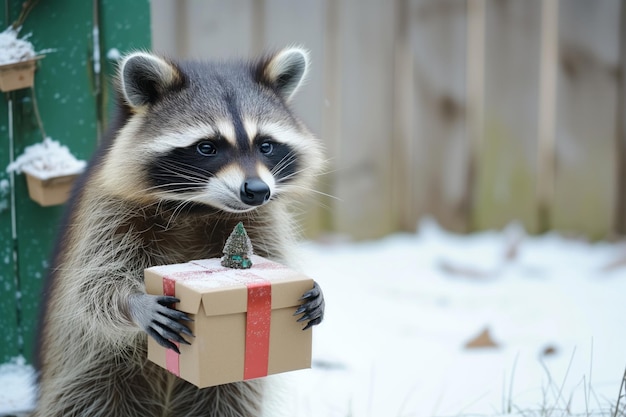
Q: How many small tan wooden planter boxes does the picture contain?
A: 2